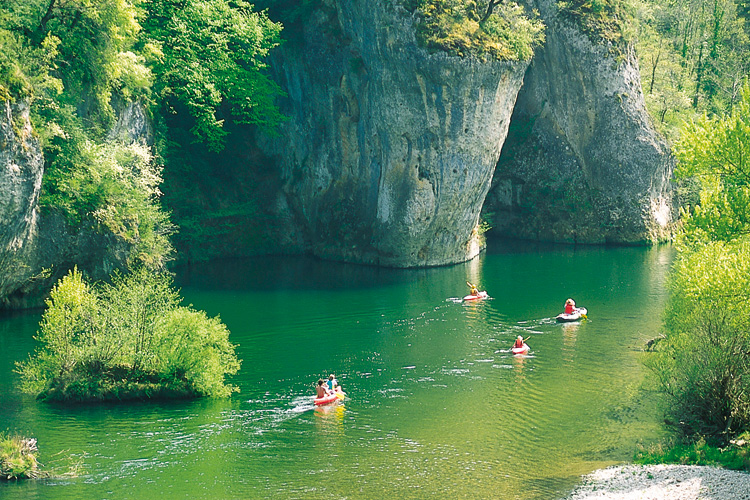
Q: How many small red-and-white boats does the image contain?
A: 3